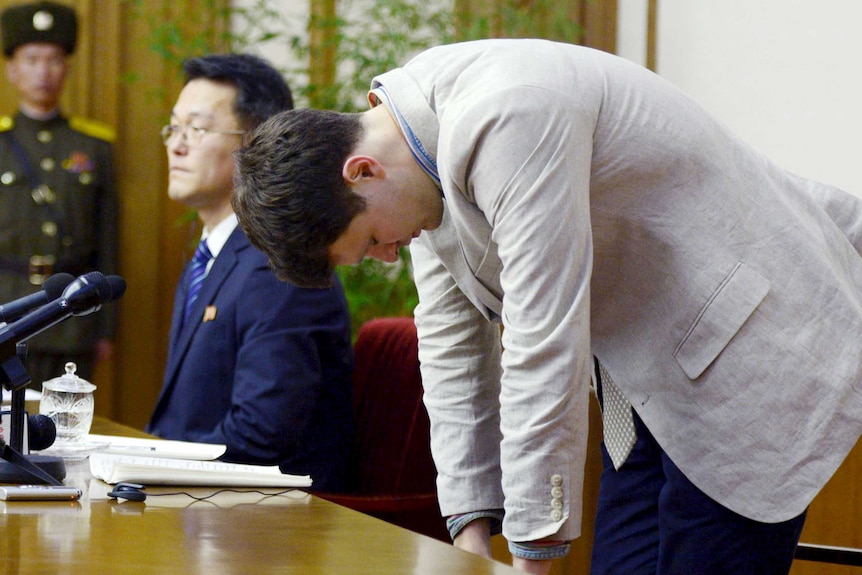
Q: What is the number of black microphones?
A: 4